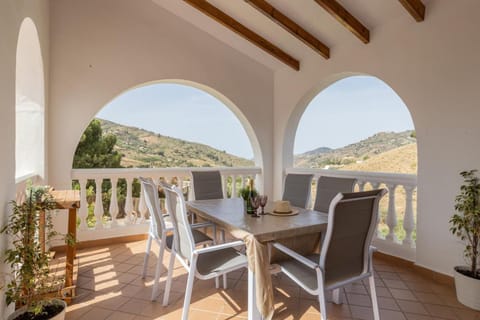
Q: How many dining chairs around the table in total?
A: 6